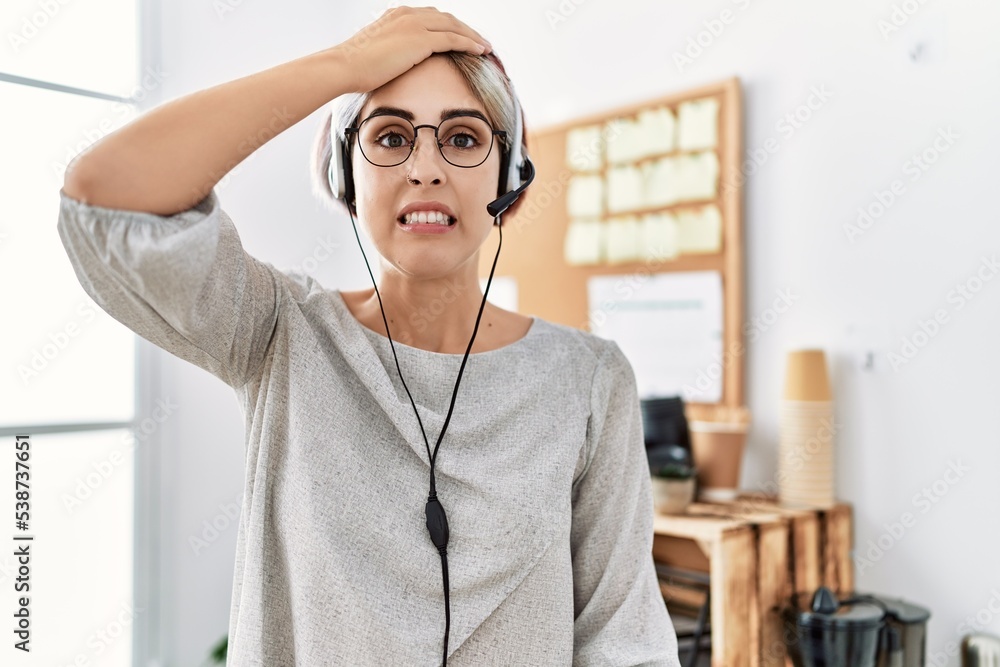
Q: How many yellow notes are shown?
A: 12